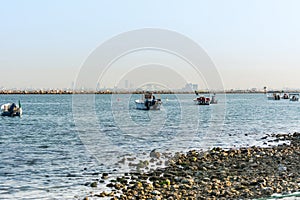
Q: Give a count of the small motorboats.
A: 6